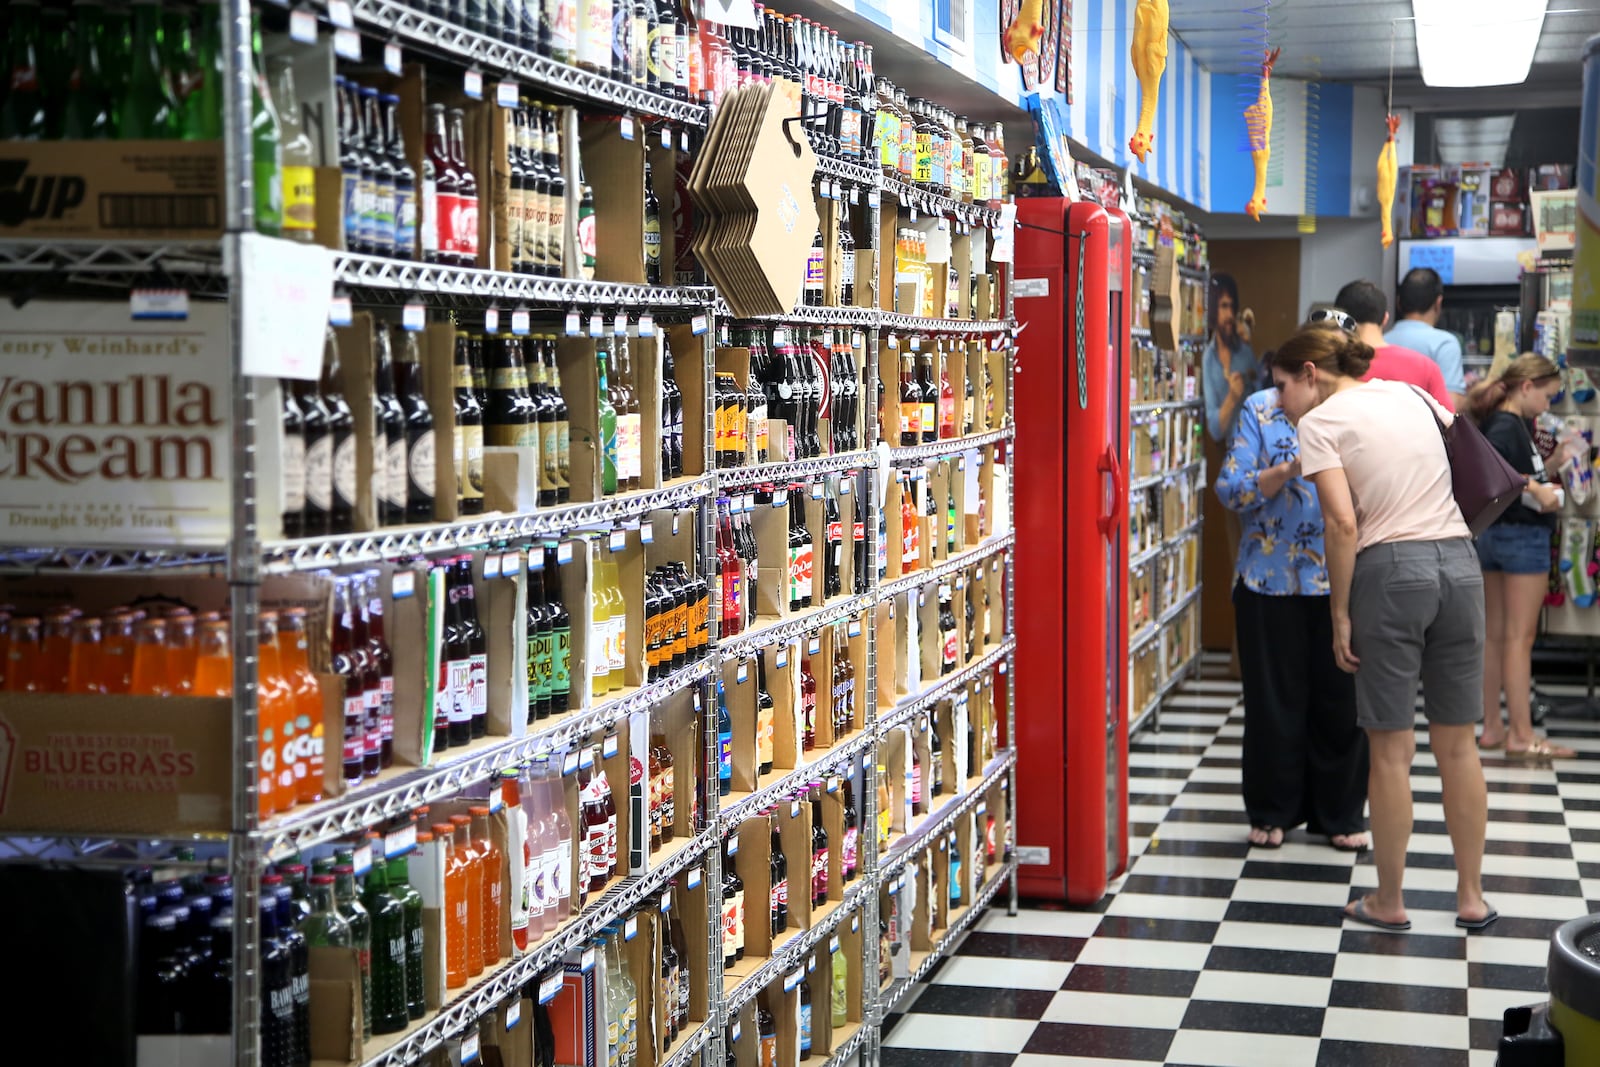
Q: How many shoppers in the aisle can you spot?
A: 5